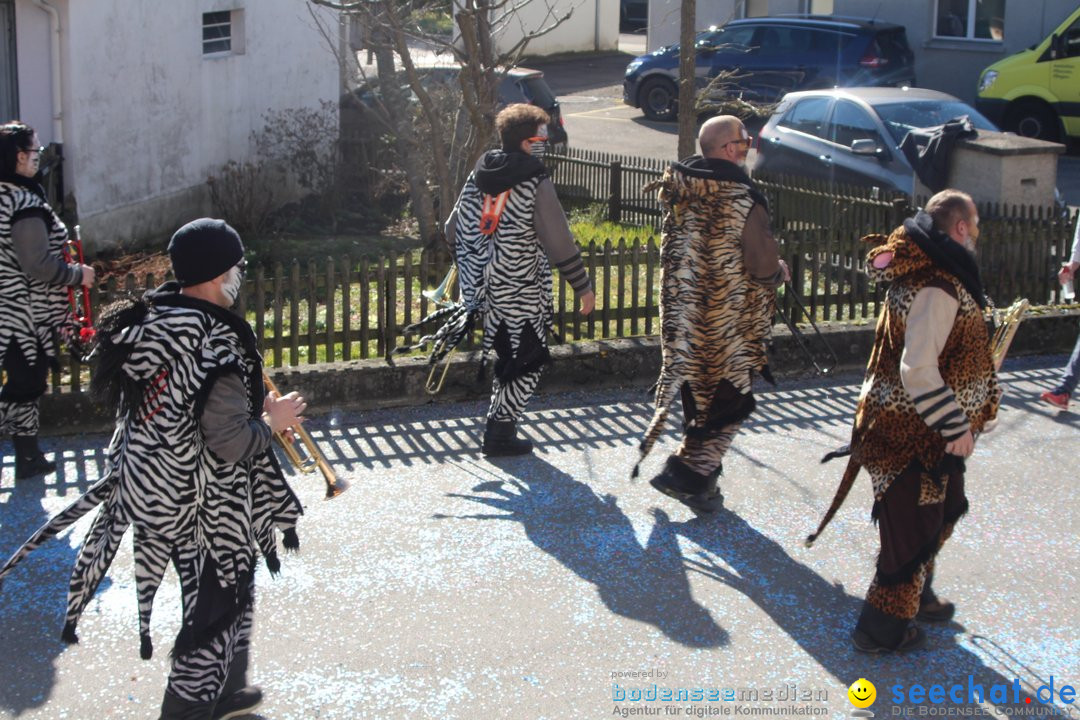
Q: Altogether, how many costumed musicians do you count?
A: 5